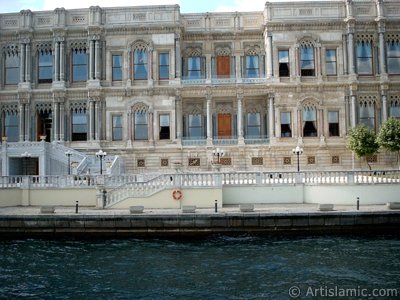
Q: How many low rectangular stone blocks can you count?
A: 6